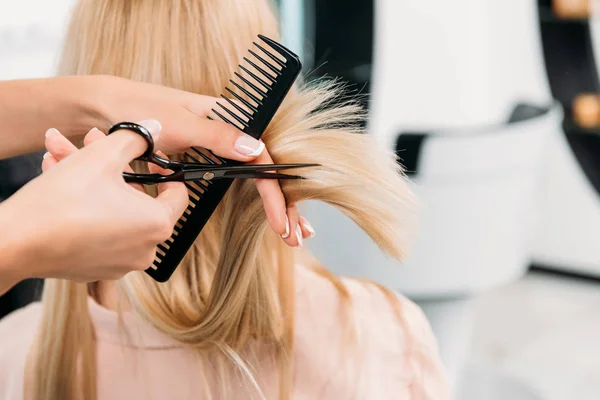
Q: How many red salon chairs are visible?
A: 0